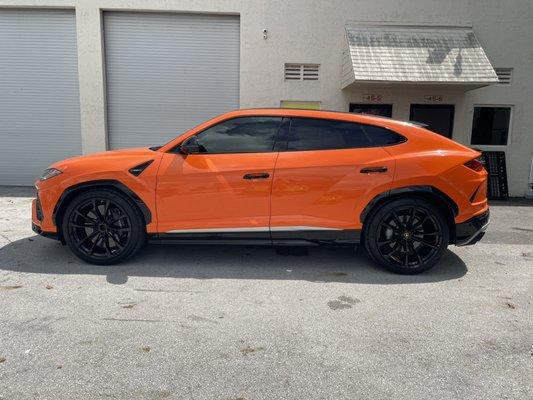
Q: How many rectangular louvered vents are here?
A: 2